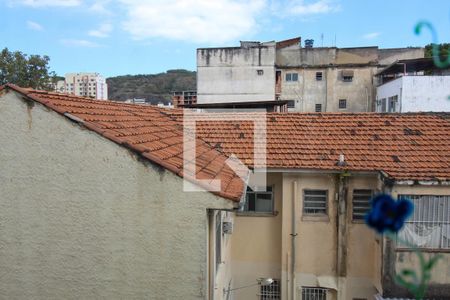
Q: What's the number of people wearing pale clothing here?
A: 0